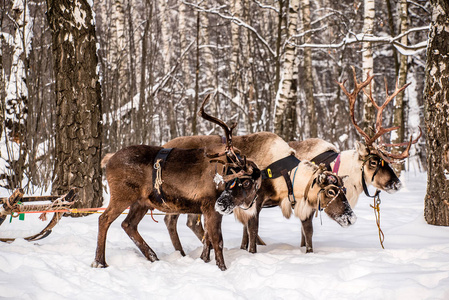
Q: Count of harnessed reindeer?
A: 3